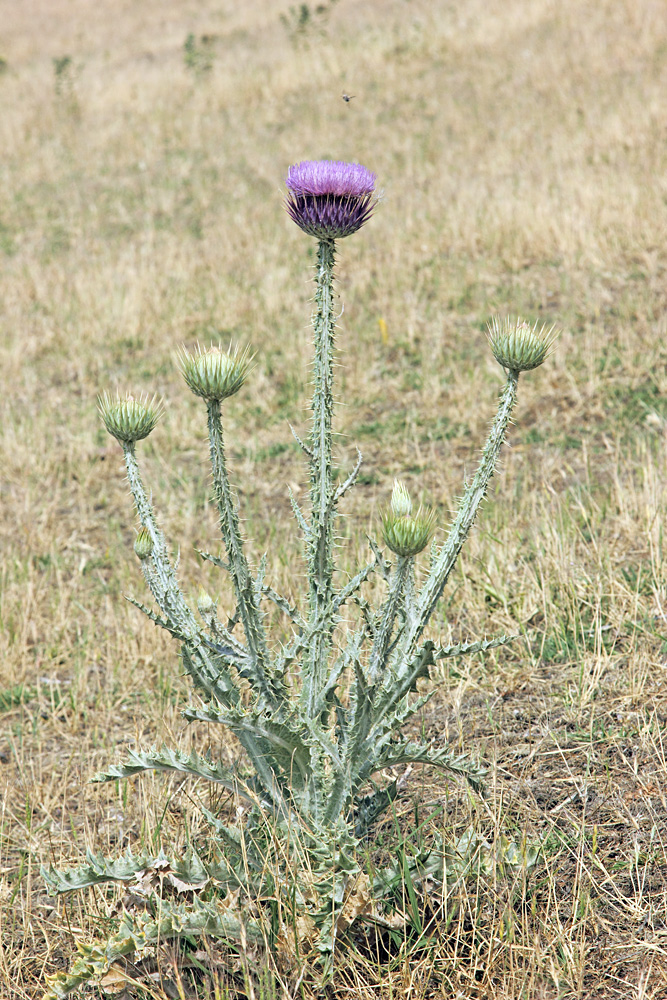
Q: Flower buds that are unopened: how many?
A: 7